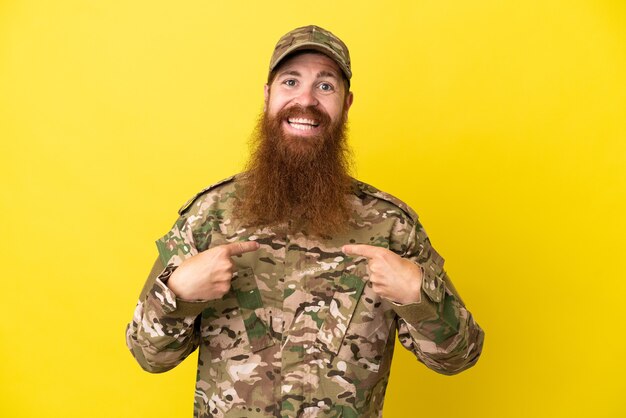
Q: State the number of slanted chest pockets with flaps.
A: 2